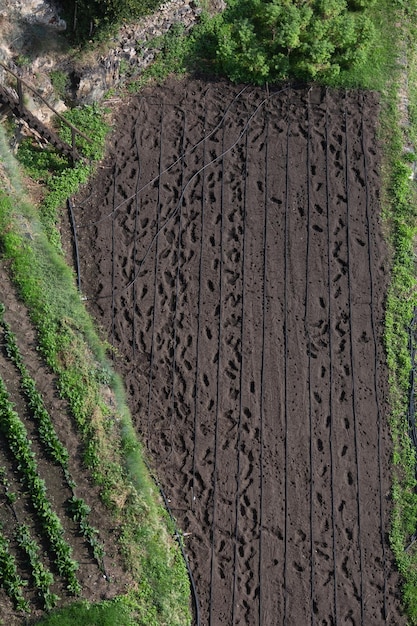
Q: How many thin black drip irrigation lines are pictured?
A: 13